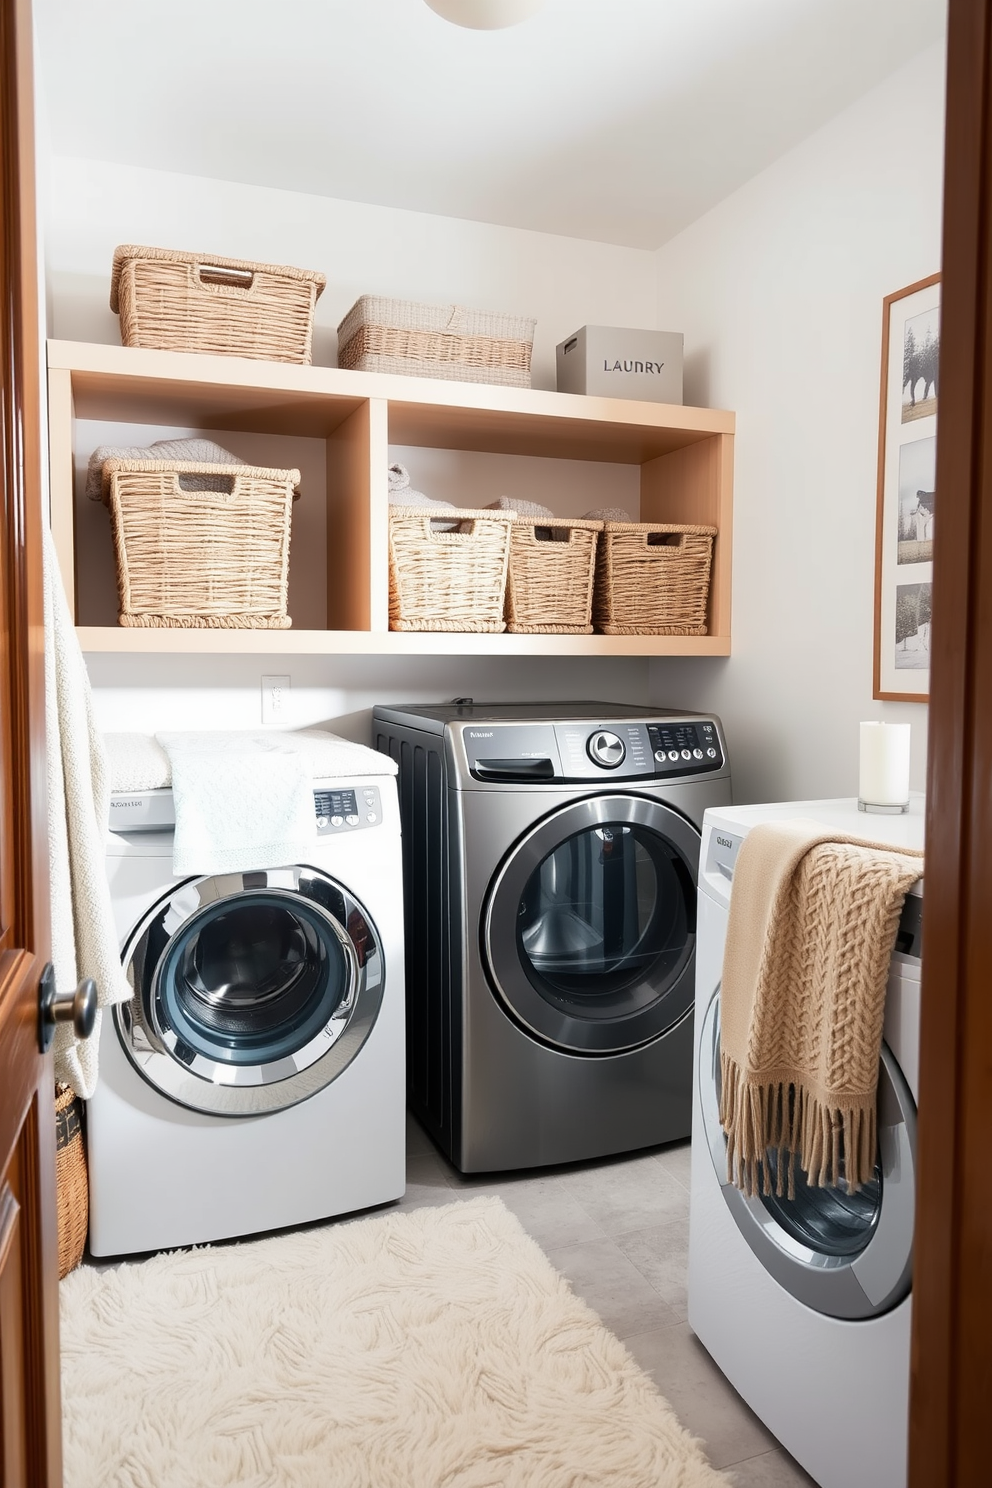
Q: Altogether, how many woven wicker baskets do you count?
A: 7